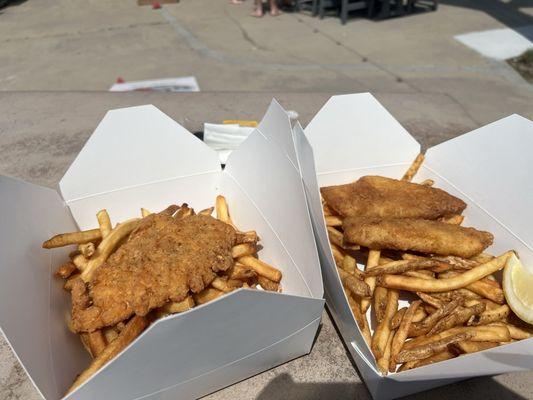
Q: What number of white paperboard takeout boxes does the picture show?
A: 2